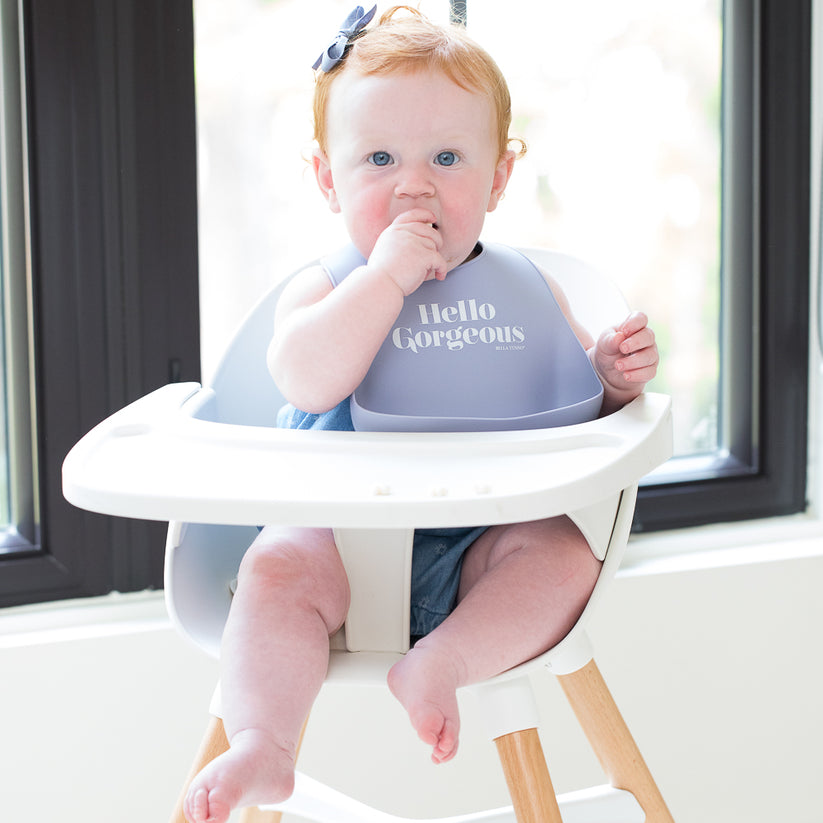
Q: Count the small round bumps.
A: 3